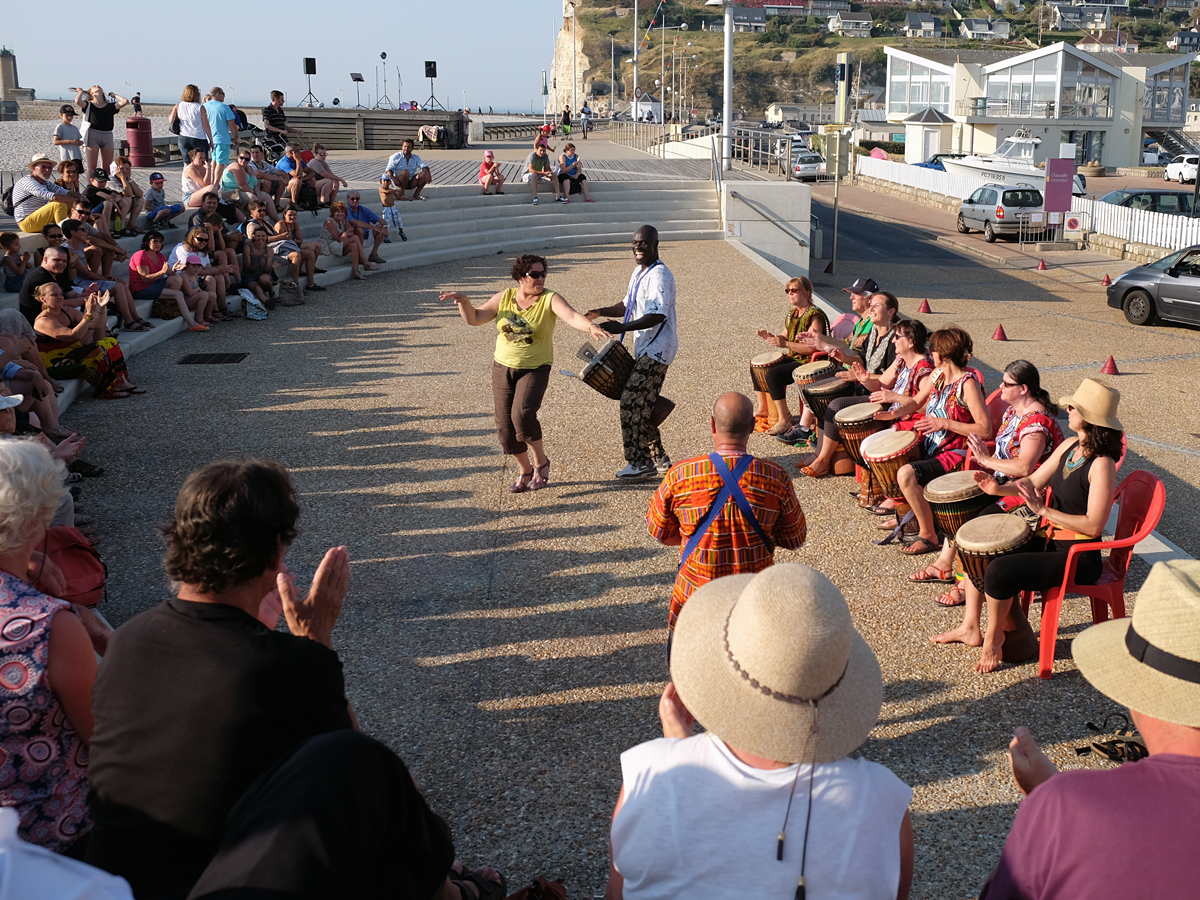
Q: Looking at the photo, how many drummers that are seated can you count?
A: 7